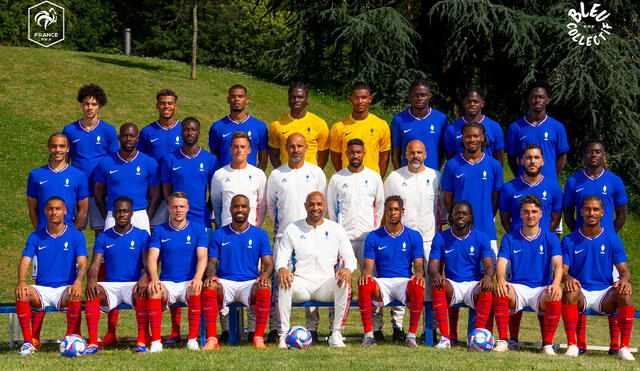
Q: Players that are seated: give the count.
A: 8